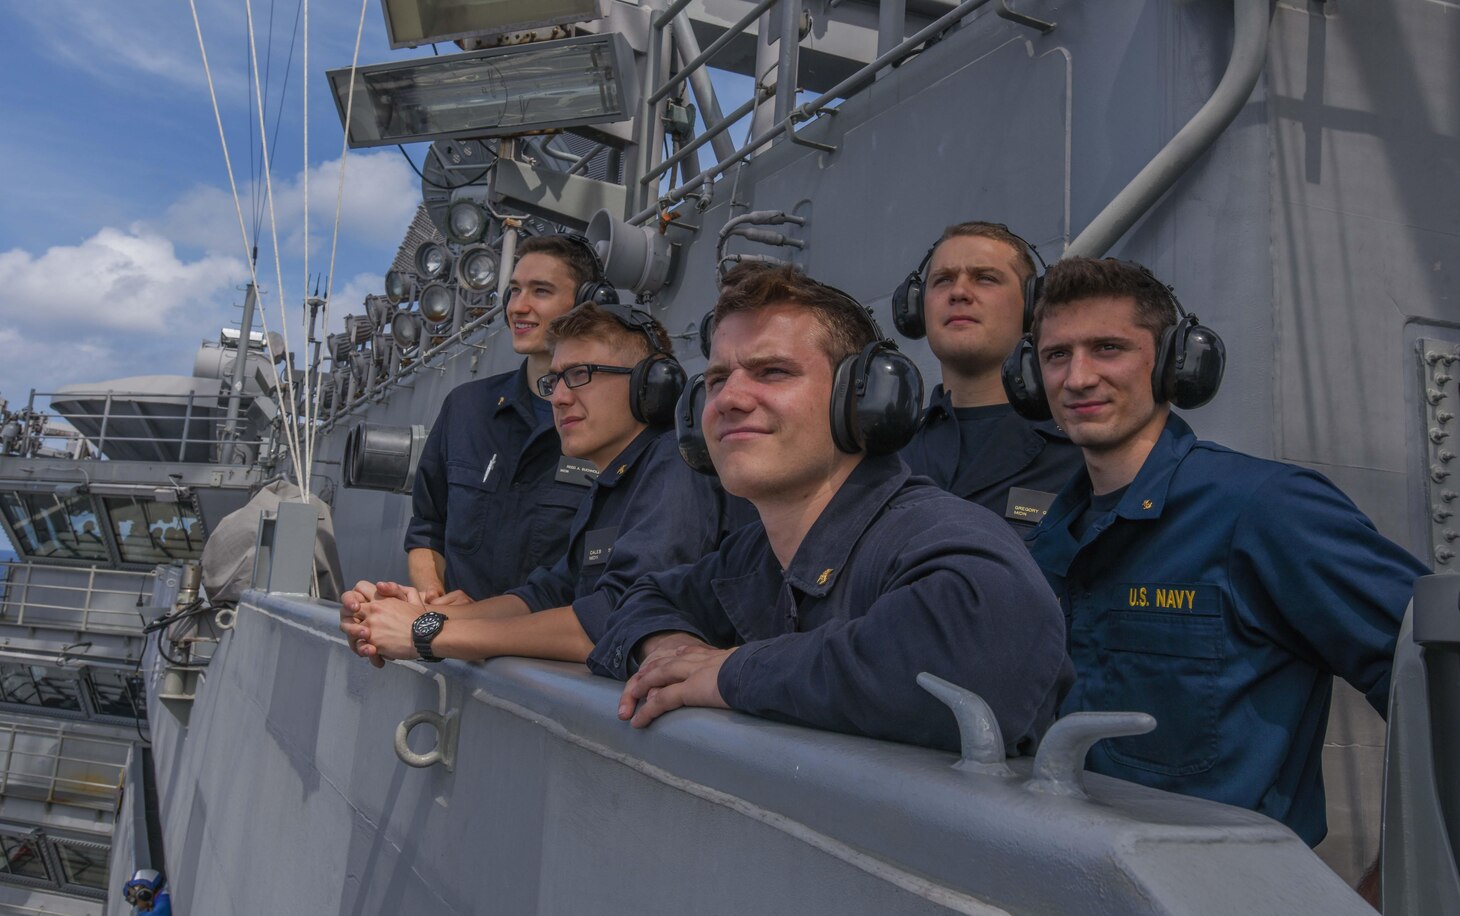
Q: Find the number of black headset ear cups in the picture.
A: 10